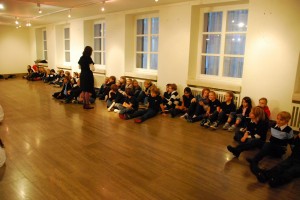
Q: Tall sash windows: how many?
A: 5